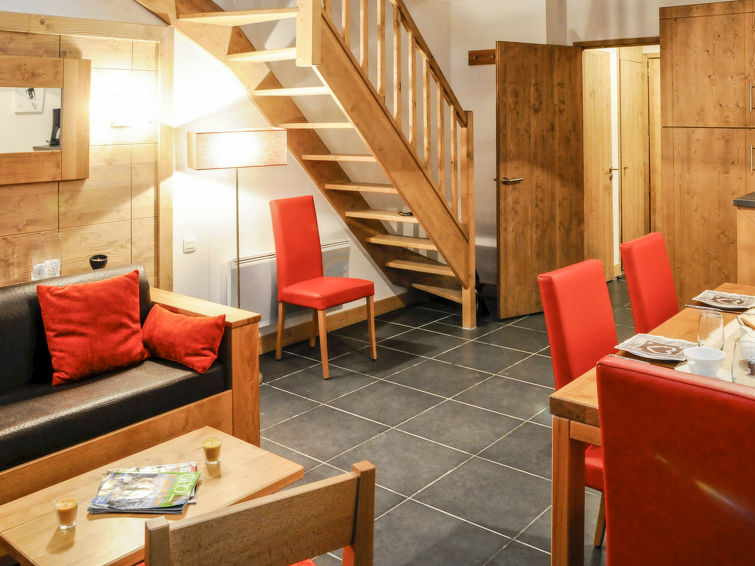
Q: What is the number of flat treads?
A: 10